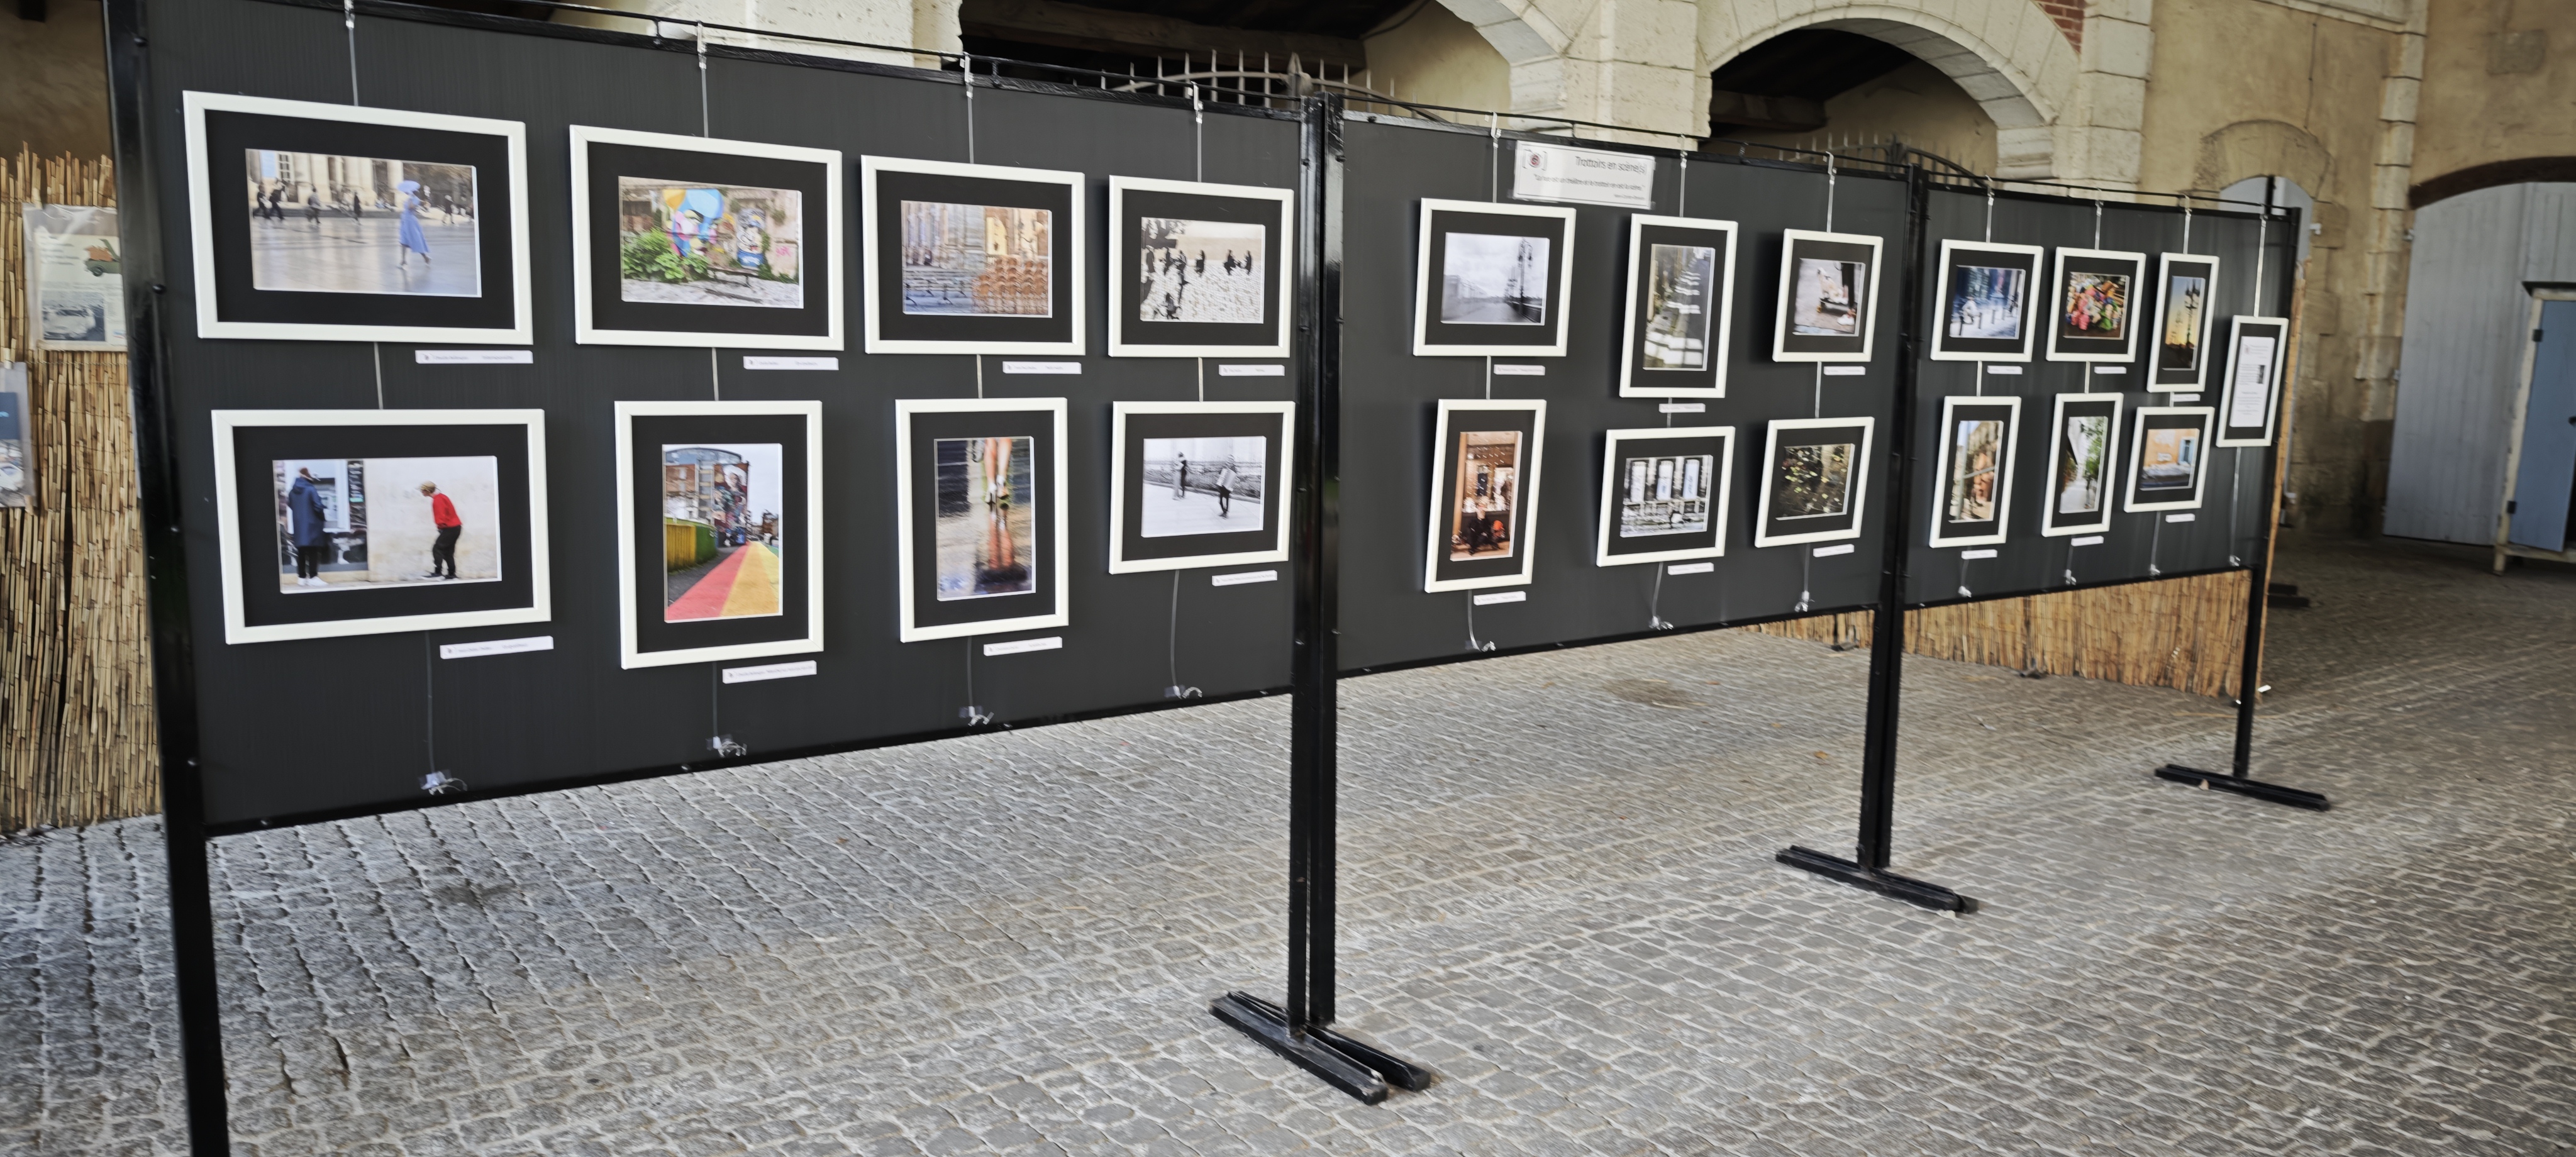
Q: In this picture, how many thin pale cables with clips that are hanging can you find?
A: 11